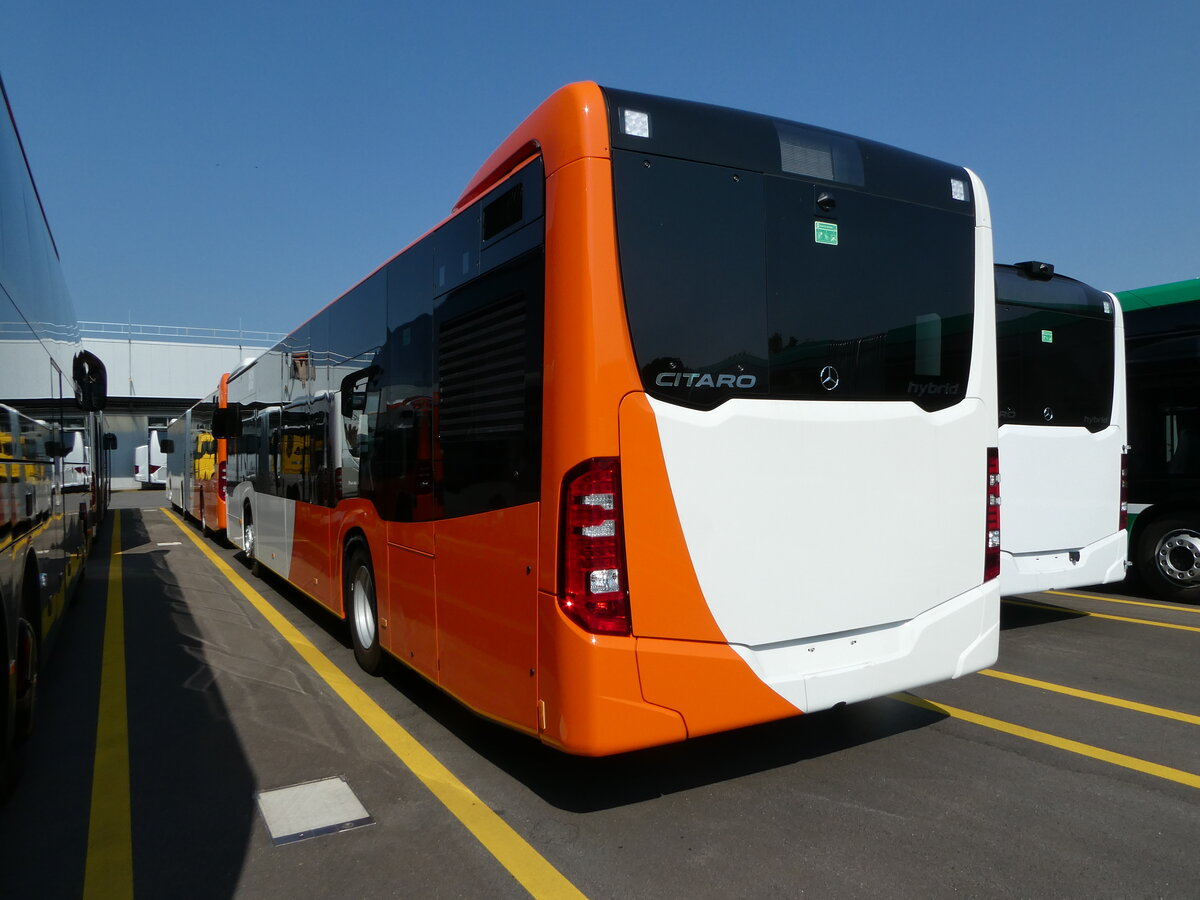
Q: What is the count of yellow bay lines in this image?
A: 6